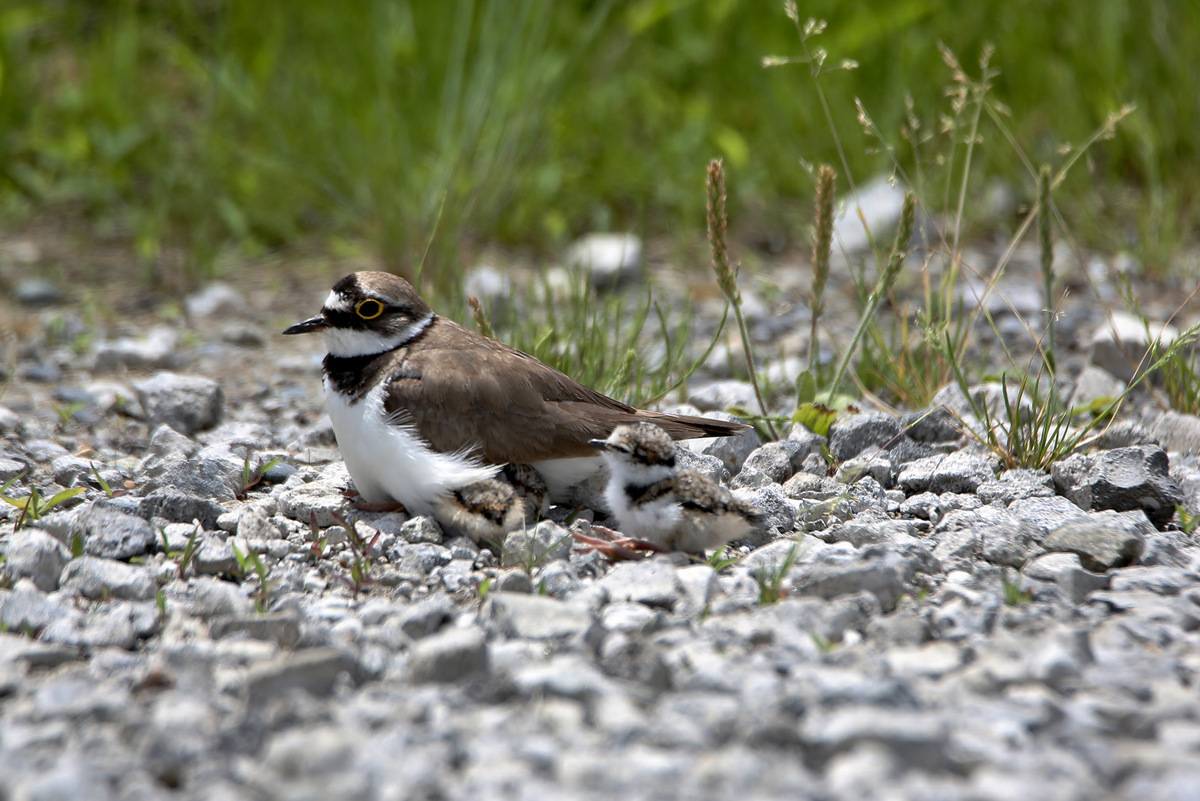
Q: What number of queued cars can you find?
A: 0